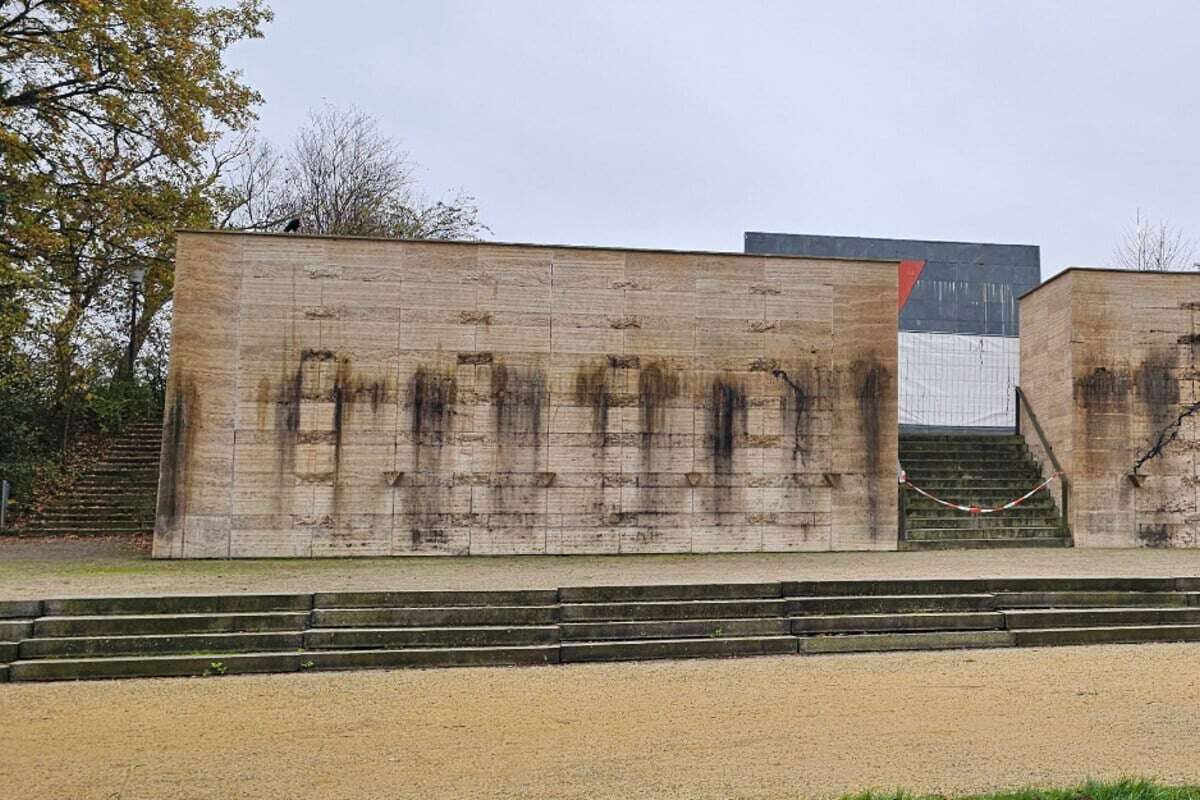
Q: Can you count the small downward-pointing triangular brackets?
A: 5